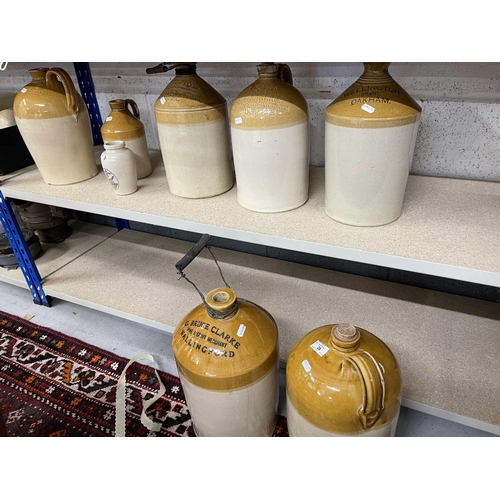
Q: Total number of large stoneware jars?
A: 6